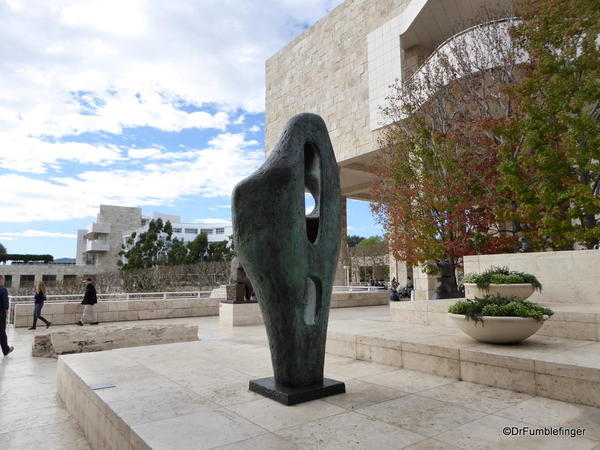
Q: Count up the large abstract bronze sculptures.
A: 1